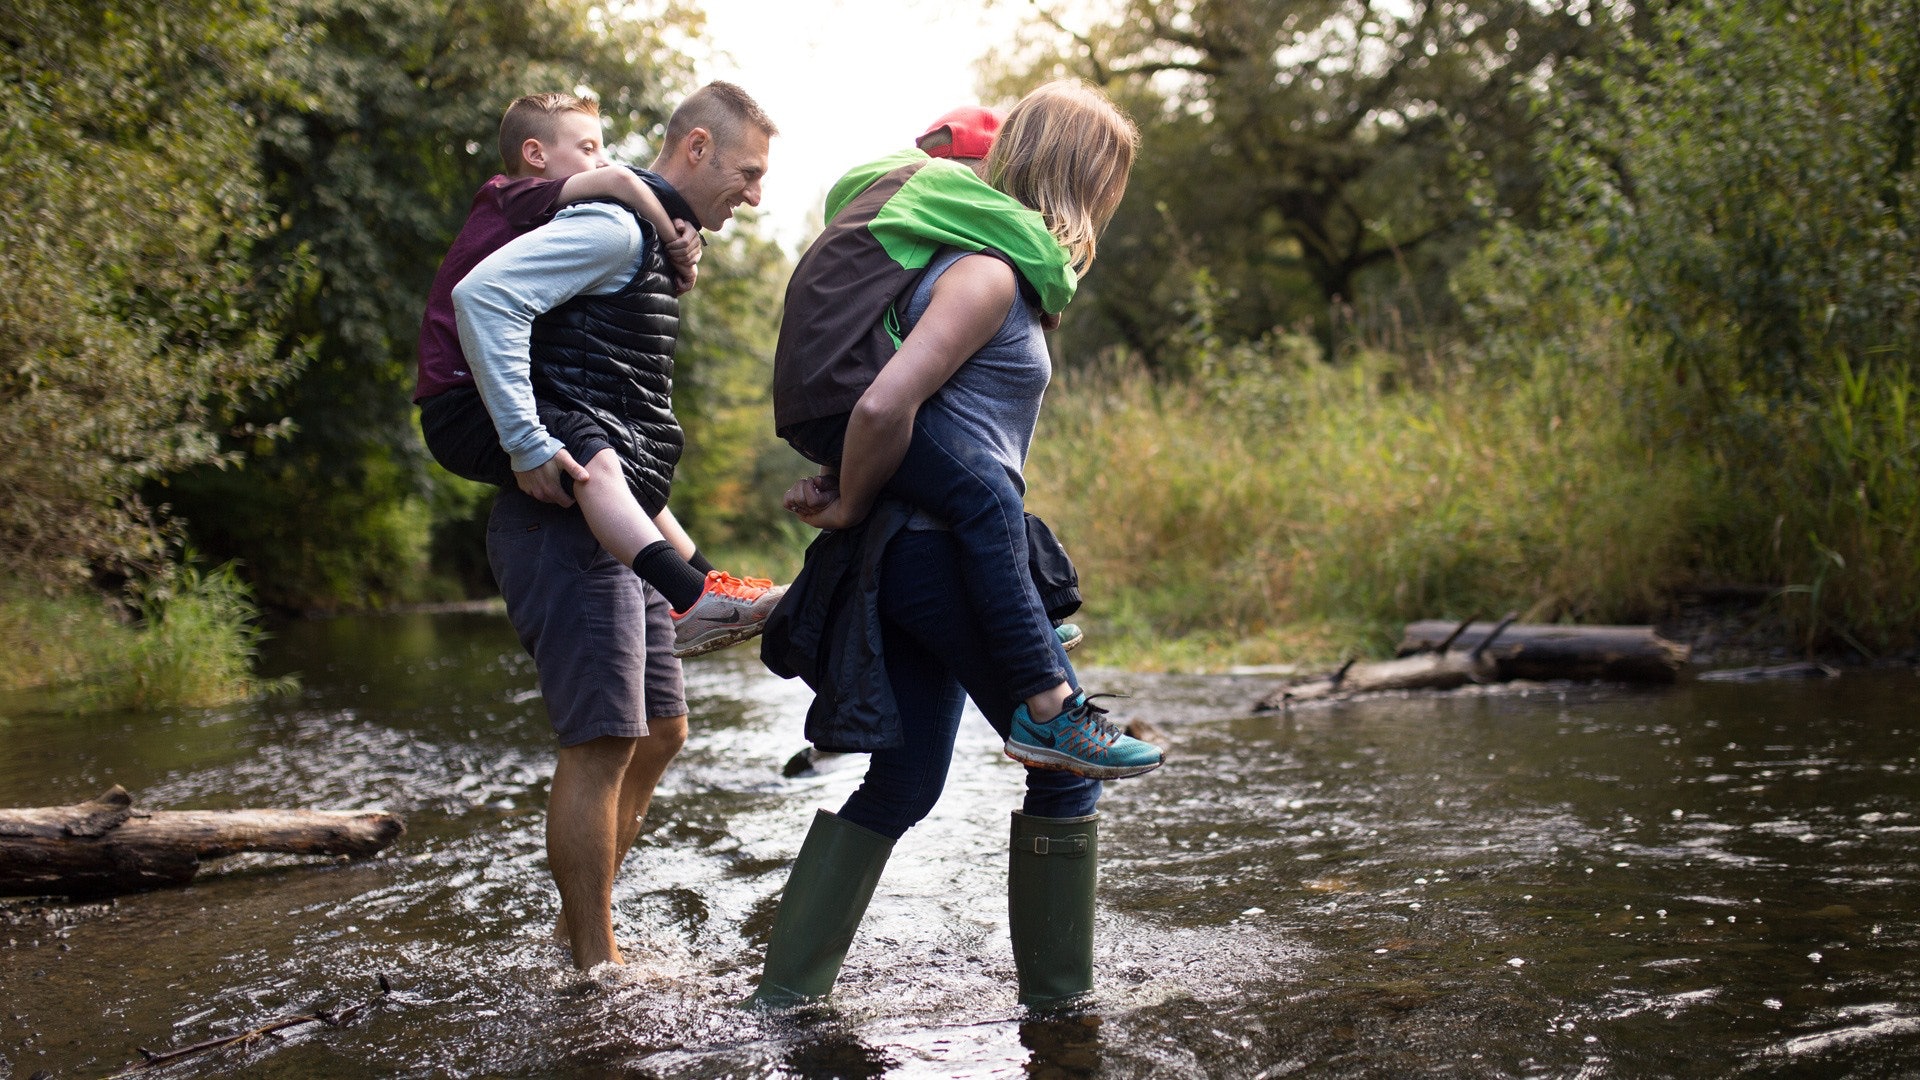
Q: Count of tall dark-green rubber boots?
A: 2